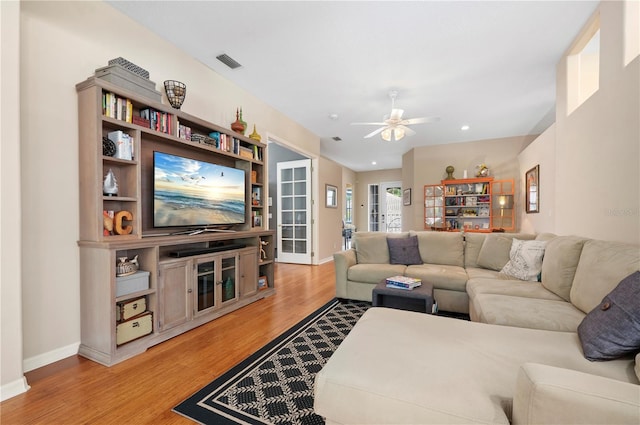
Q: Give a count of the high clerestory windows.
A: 2